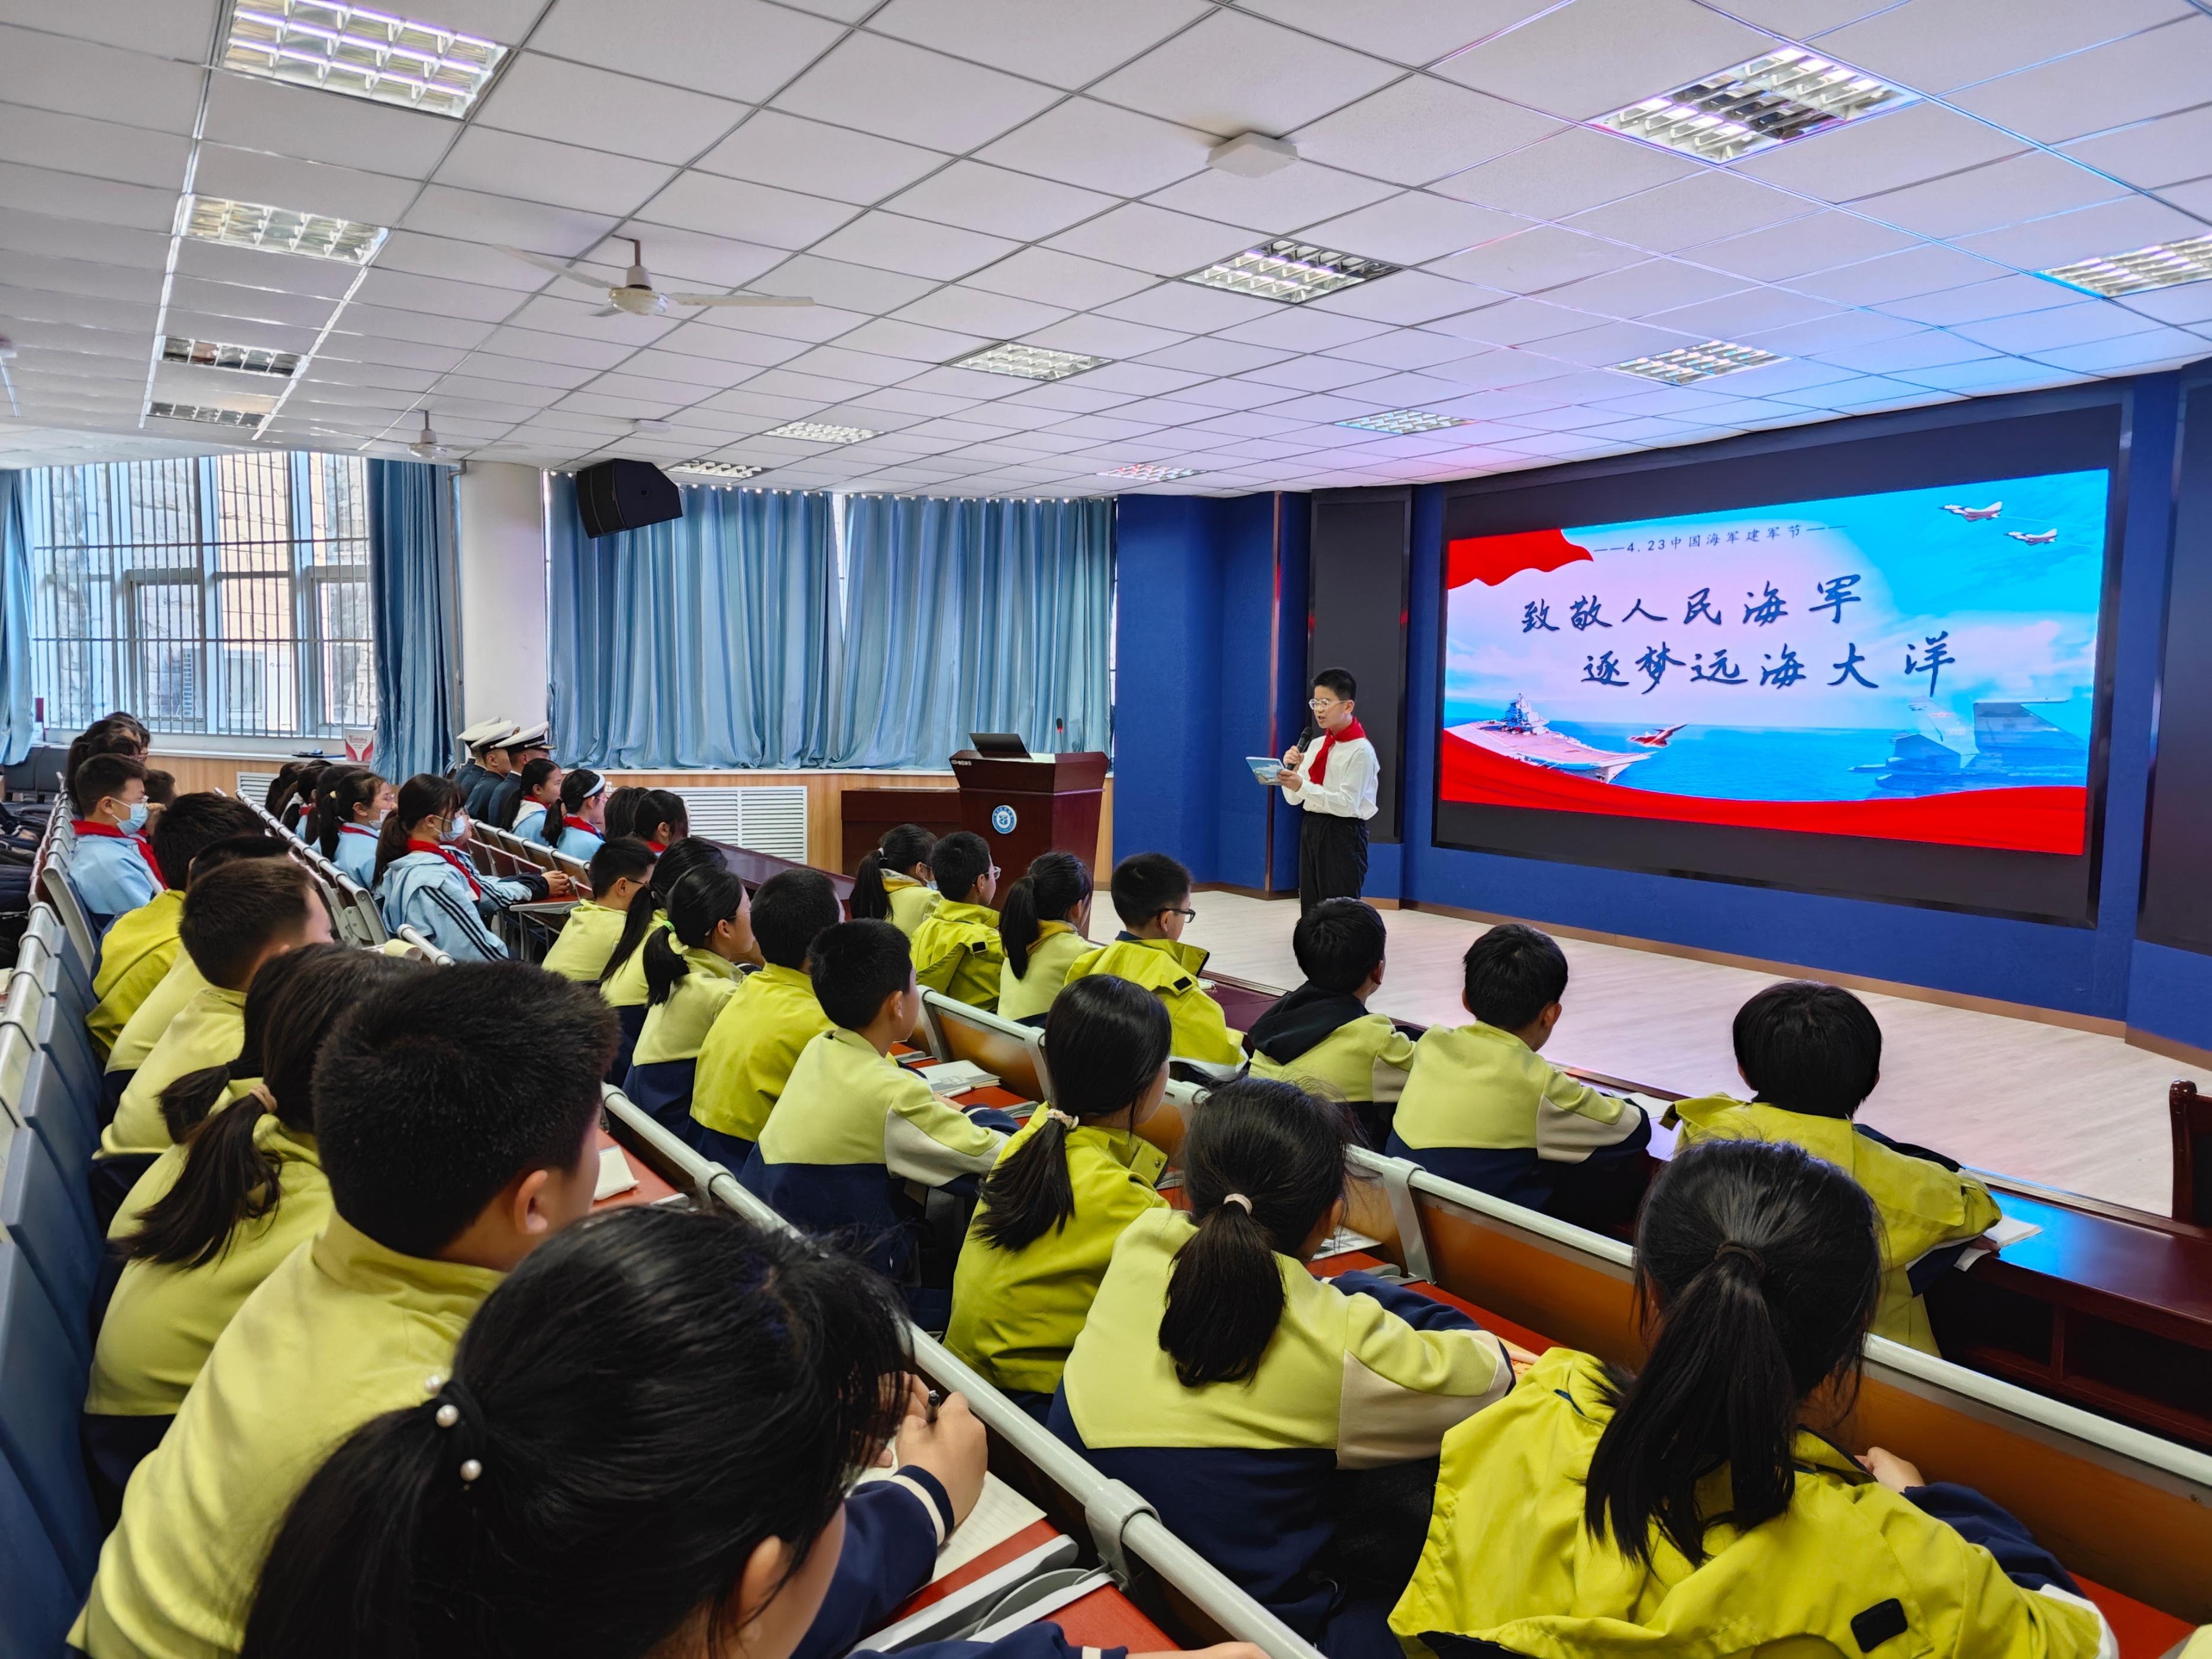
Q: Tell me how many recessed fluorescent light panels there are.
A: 13